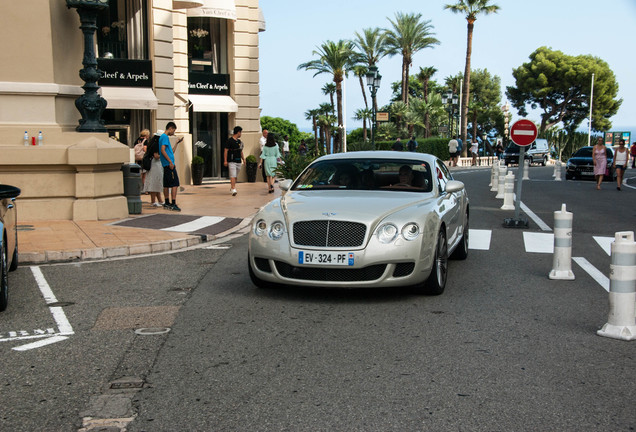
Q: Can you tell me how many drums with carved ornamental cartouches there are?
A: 0